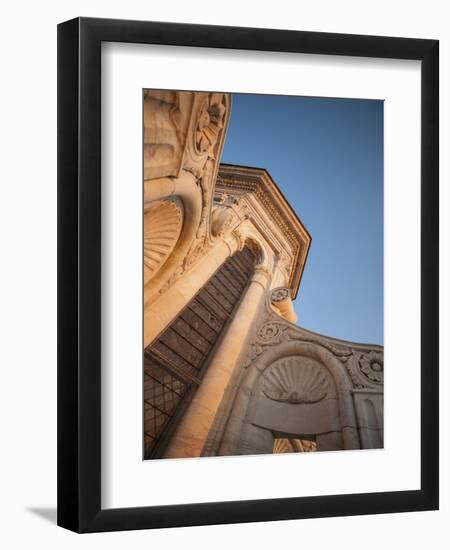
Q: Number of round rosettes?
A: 3